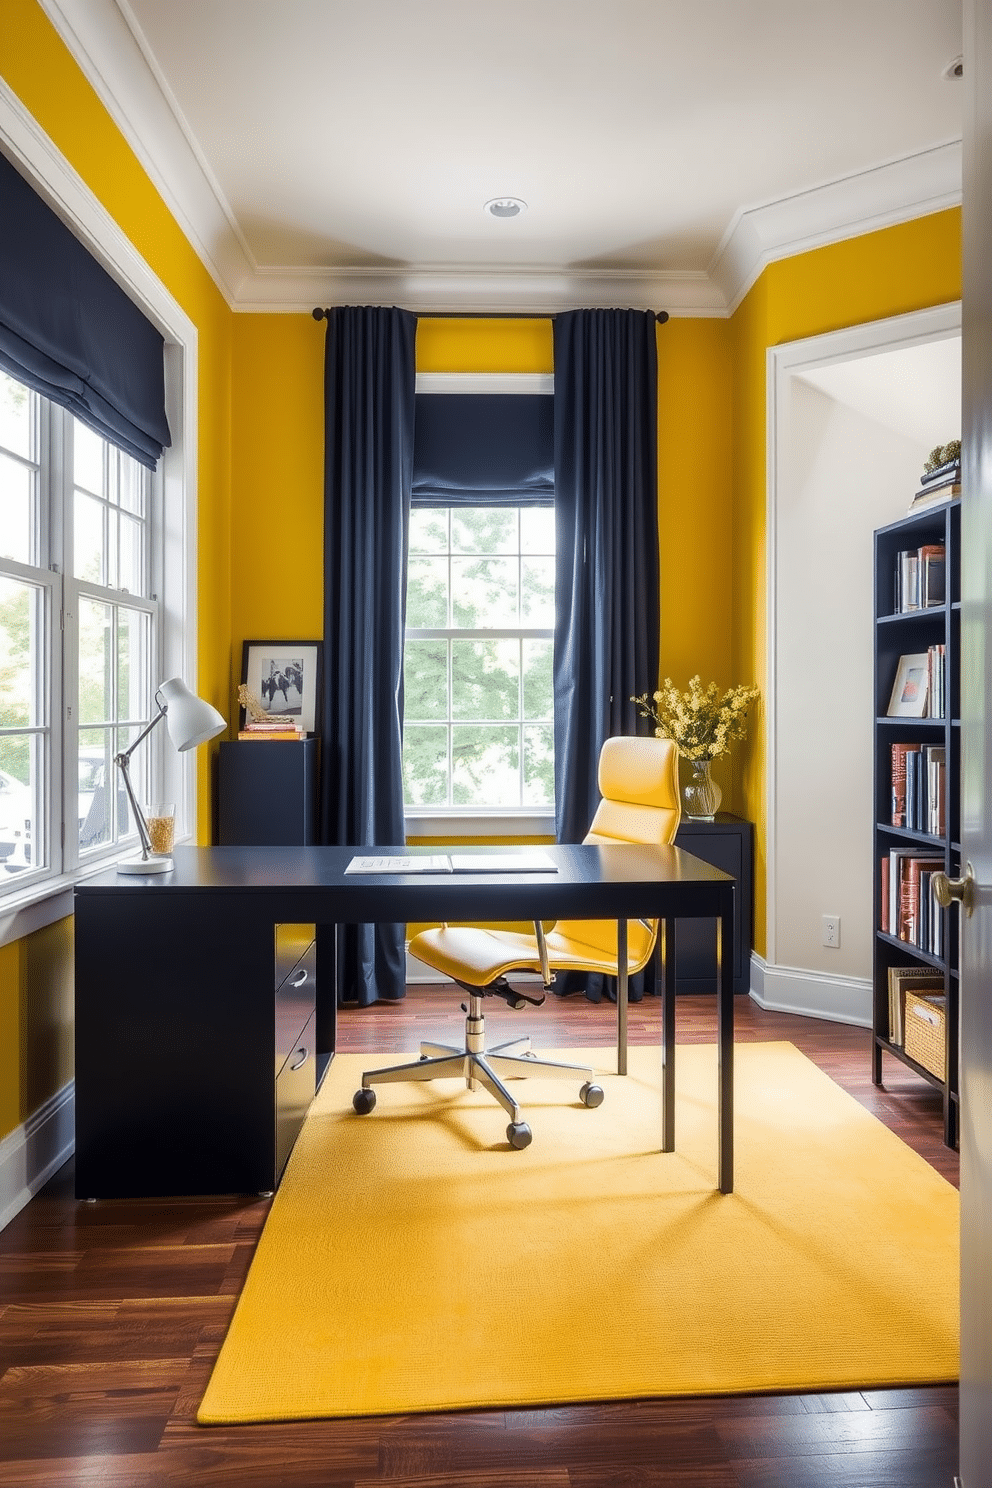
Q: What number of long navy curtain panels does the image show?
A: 2